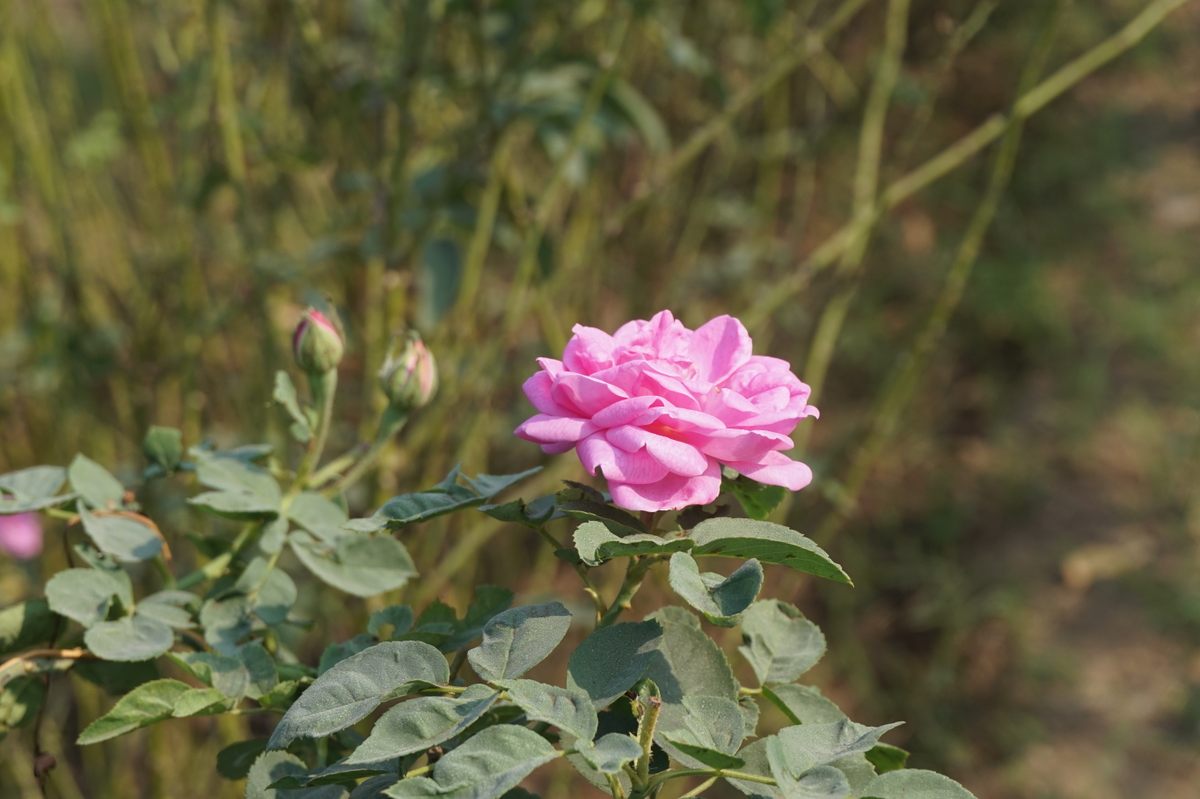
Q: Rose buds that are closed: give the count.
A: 2